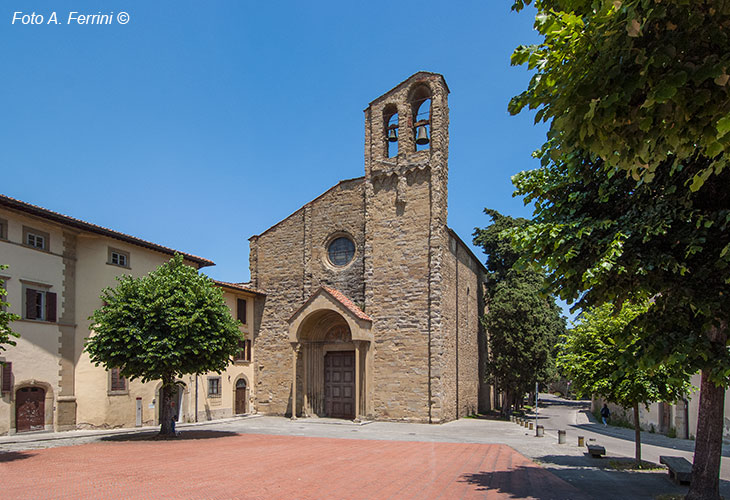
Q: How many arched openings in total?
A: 6